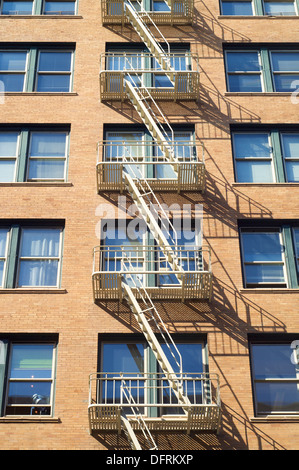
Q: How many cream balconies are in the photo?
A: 5